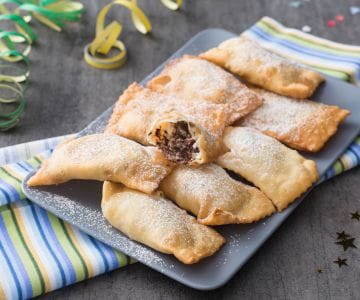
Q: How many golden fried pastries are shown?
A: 8